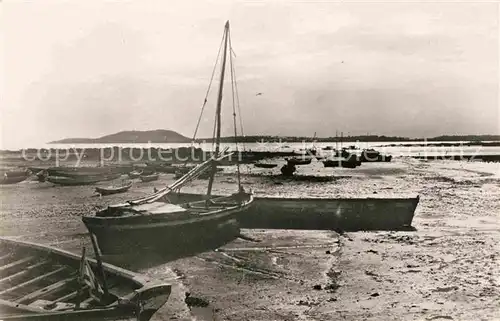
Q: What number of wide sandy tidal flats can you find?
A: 1